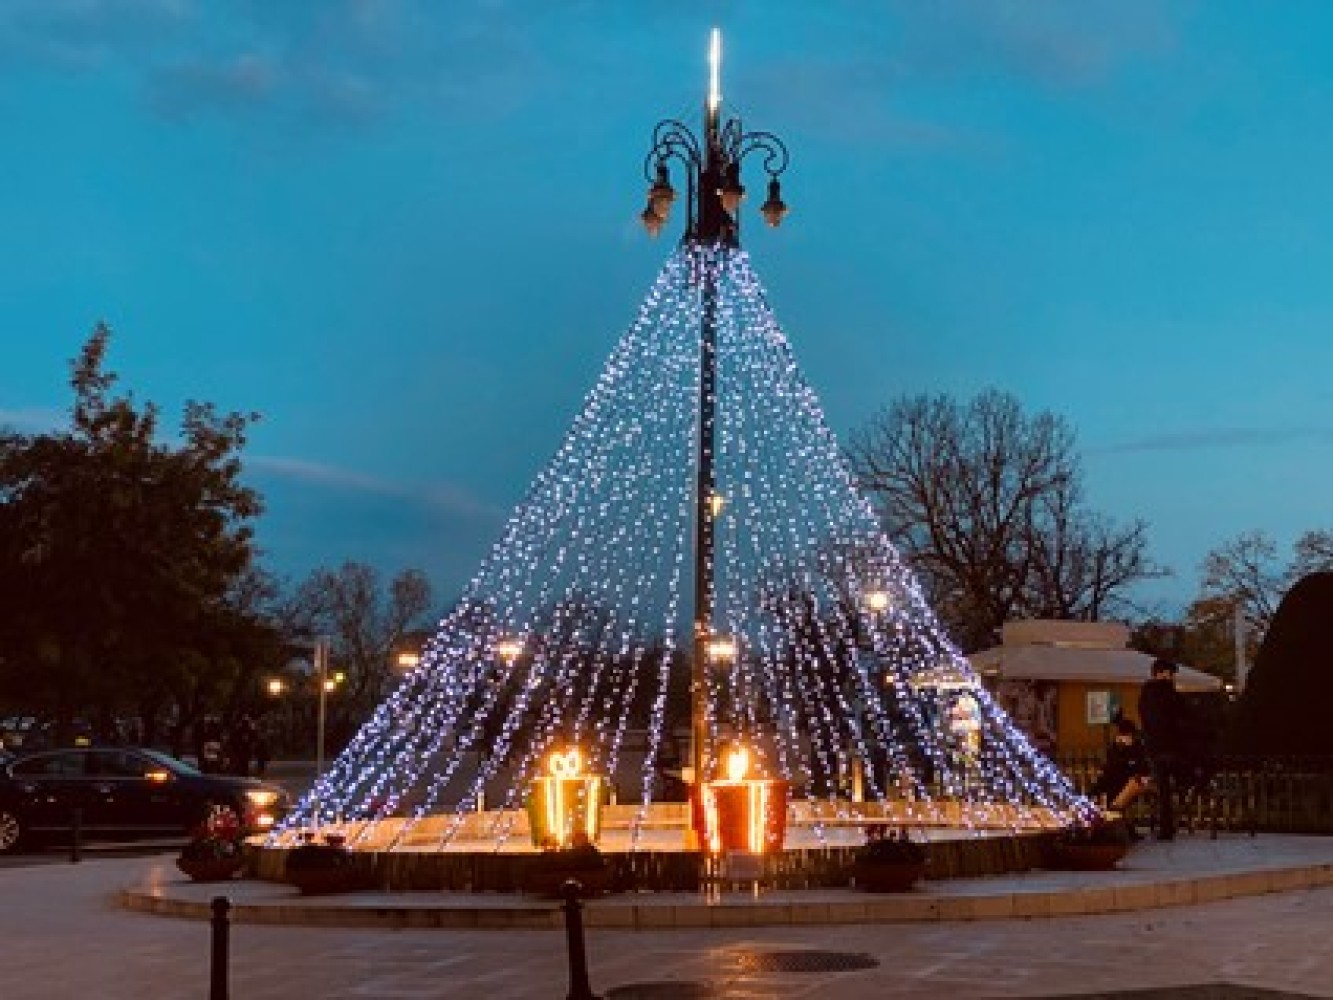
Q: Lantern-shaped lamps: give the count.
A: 4